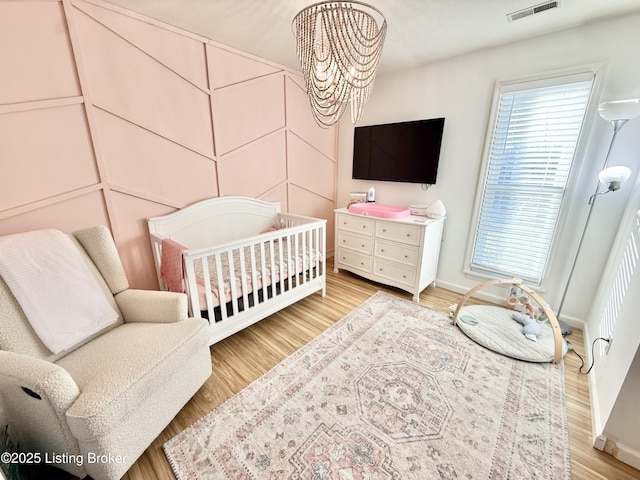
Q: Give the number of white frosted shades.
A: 2